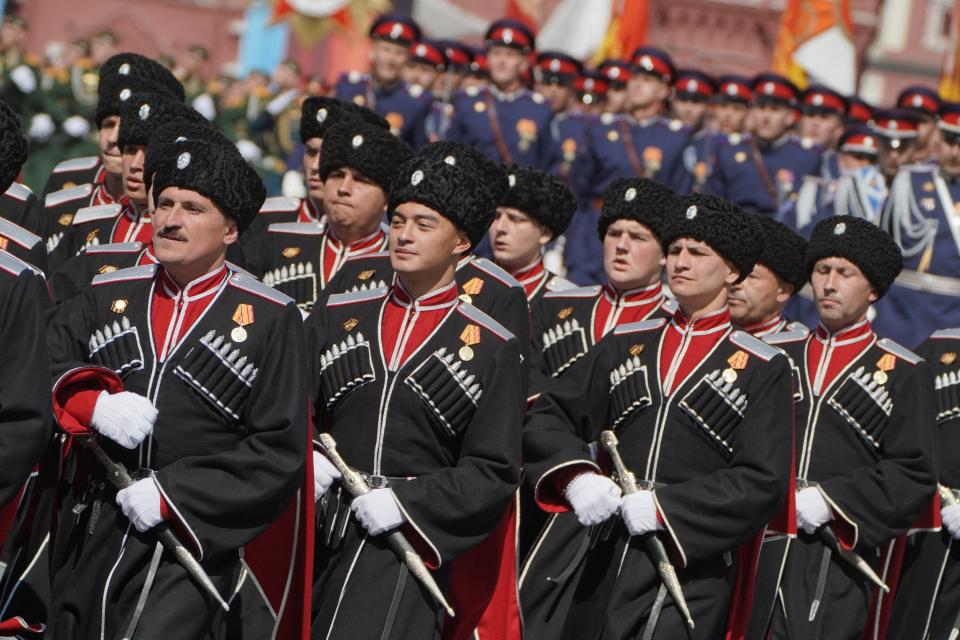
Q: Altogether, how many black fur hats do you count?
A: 15